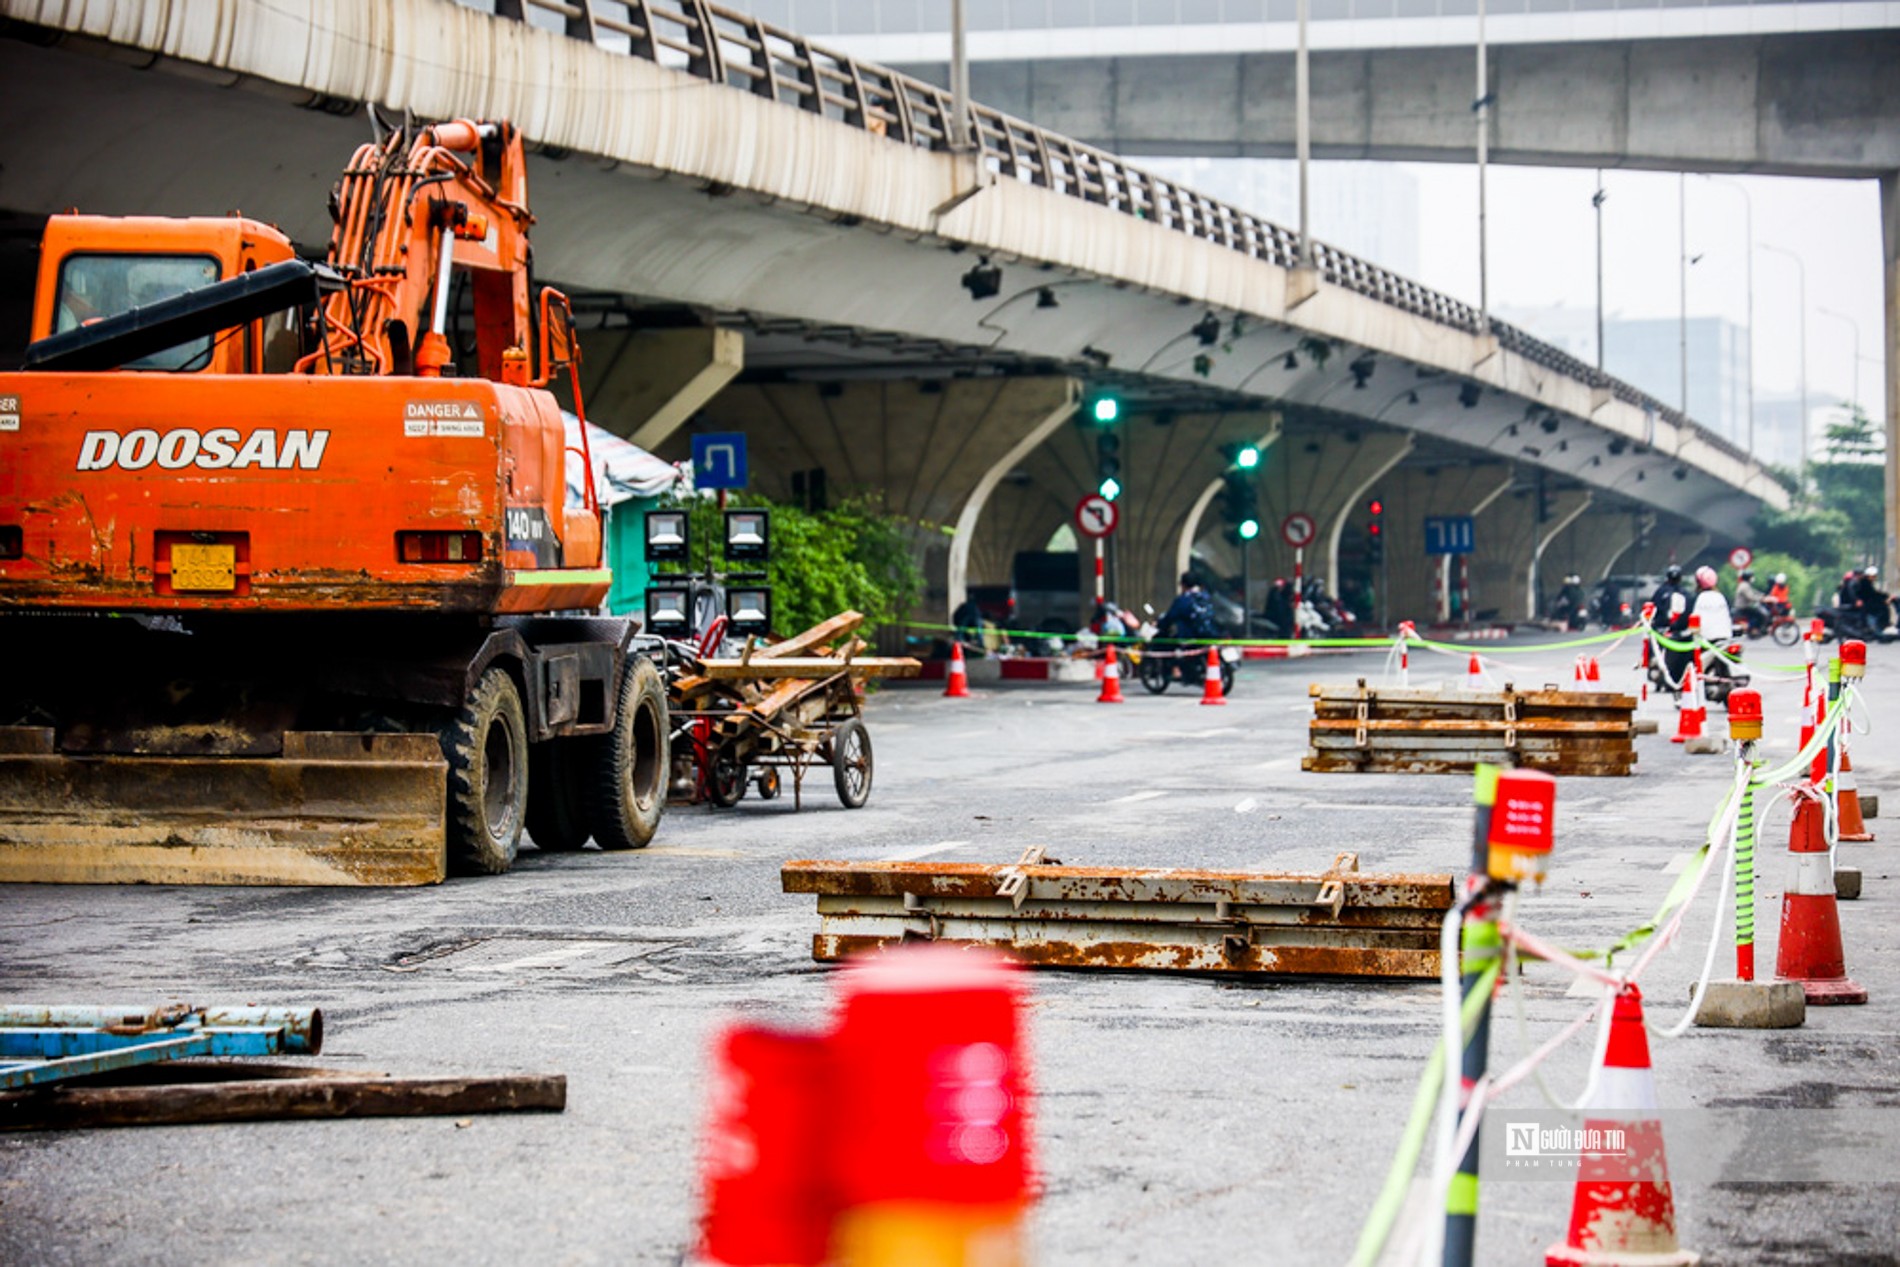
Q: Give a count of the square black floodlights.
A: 4